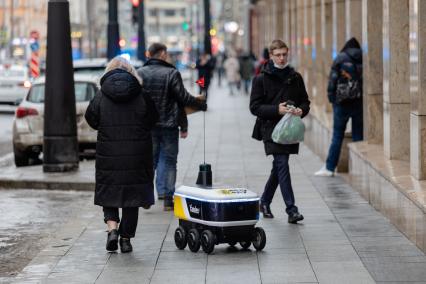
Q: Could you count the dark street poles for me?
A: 4